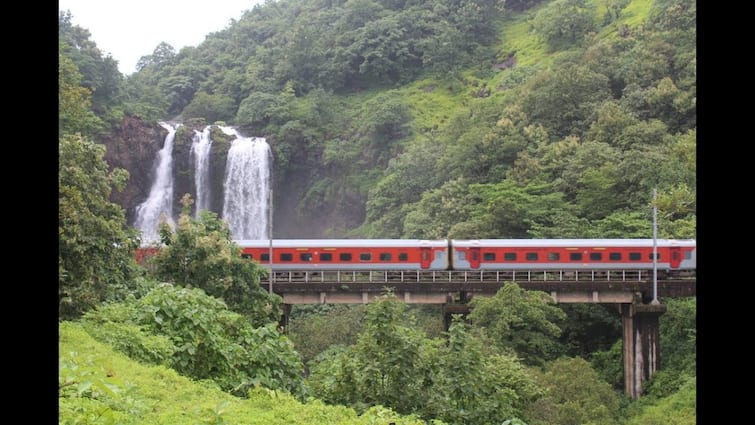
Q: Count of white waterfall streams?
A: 3